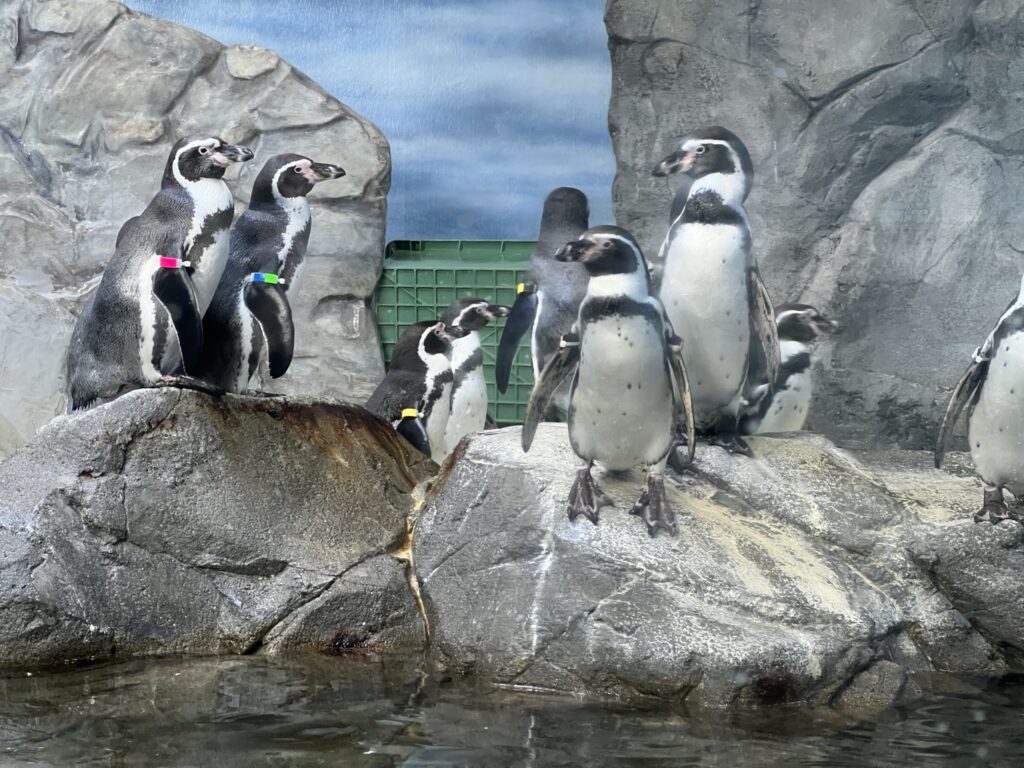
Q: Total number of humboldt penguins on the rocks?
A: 9